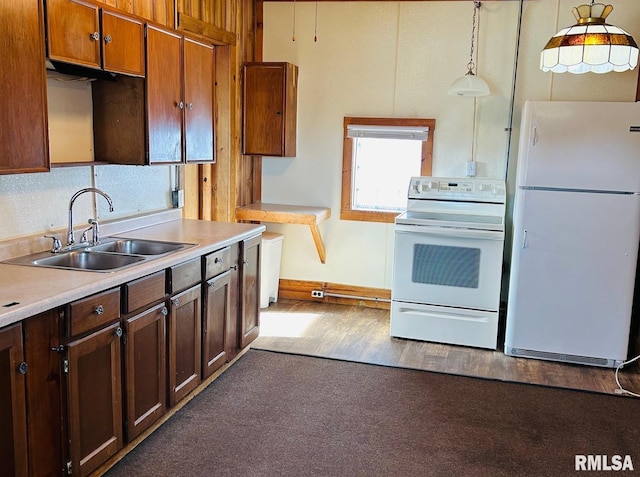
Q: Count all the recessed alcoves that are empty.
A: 1